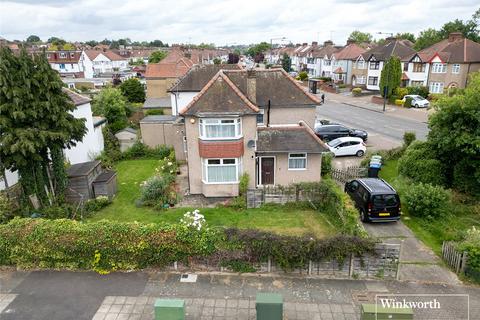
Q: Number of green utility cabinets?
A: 3